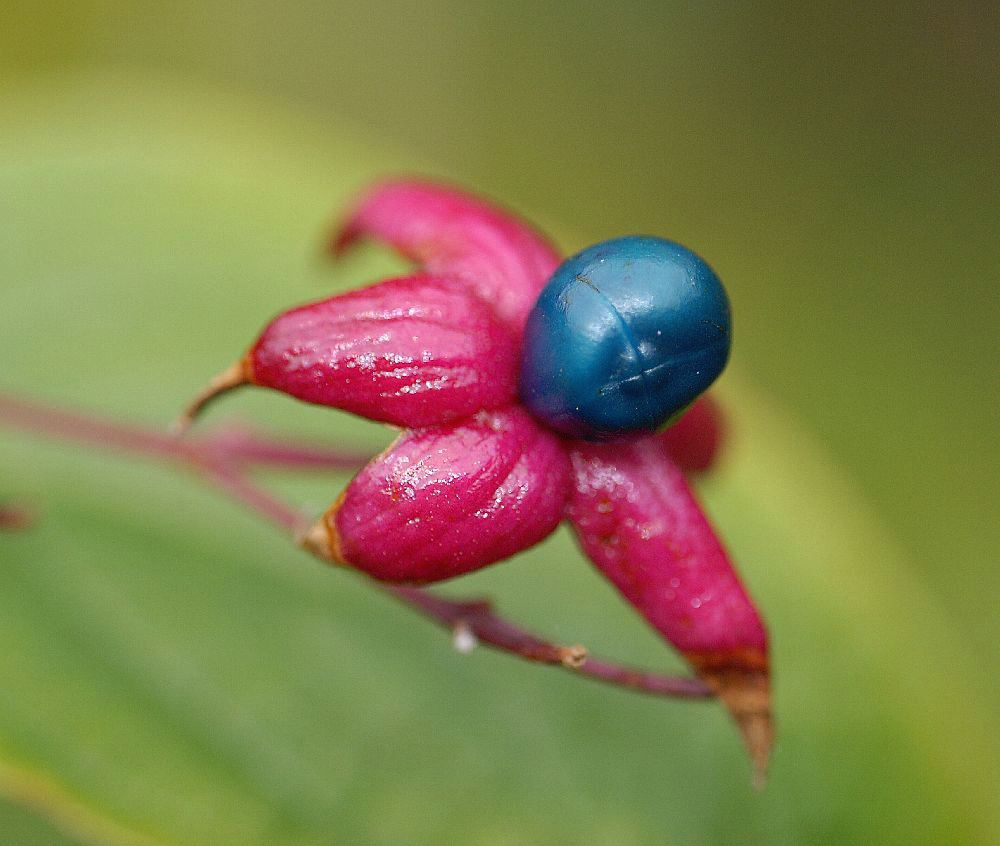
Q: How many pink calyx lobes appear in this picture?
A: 5